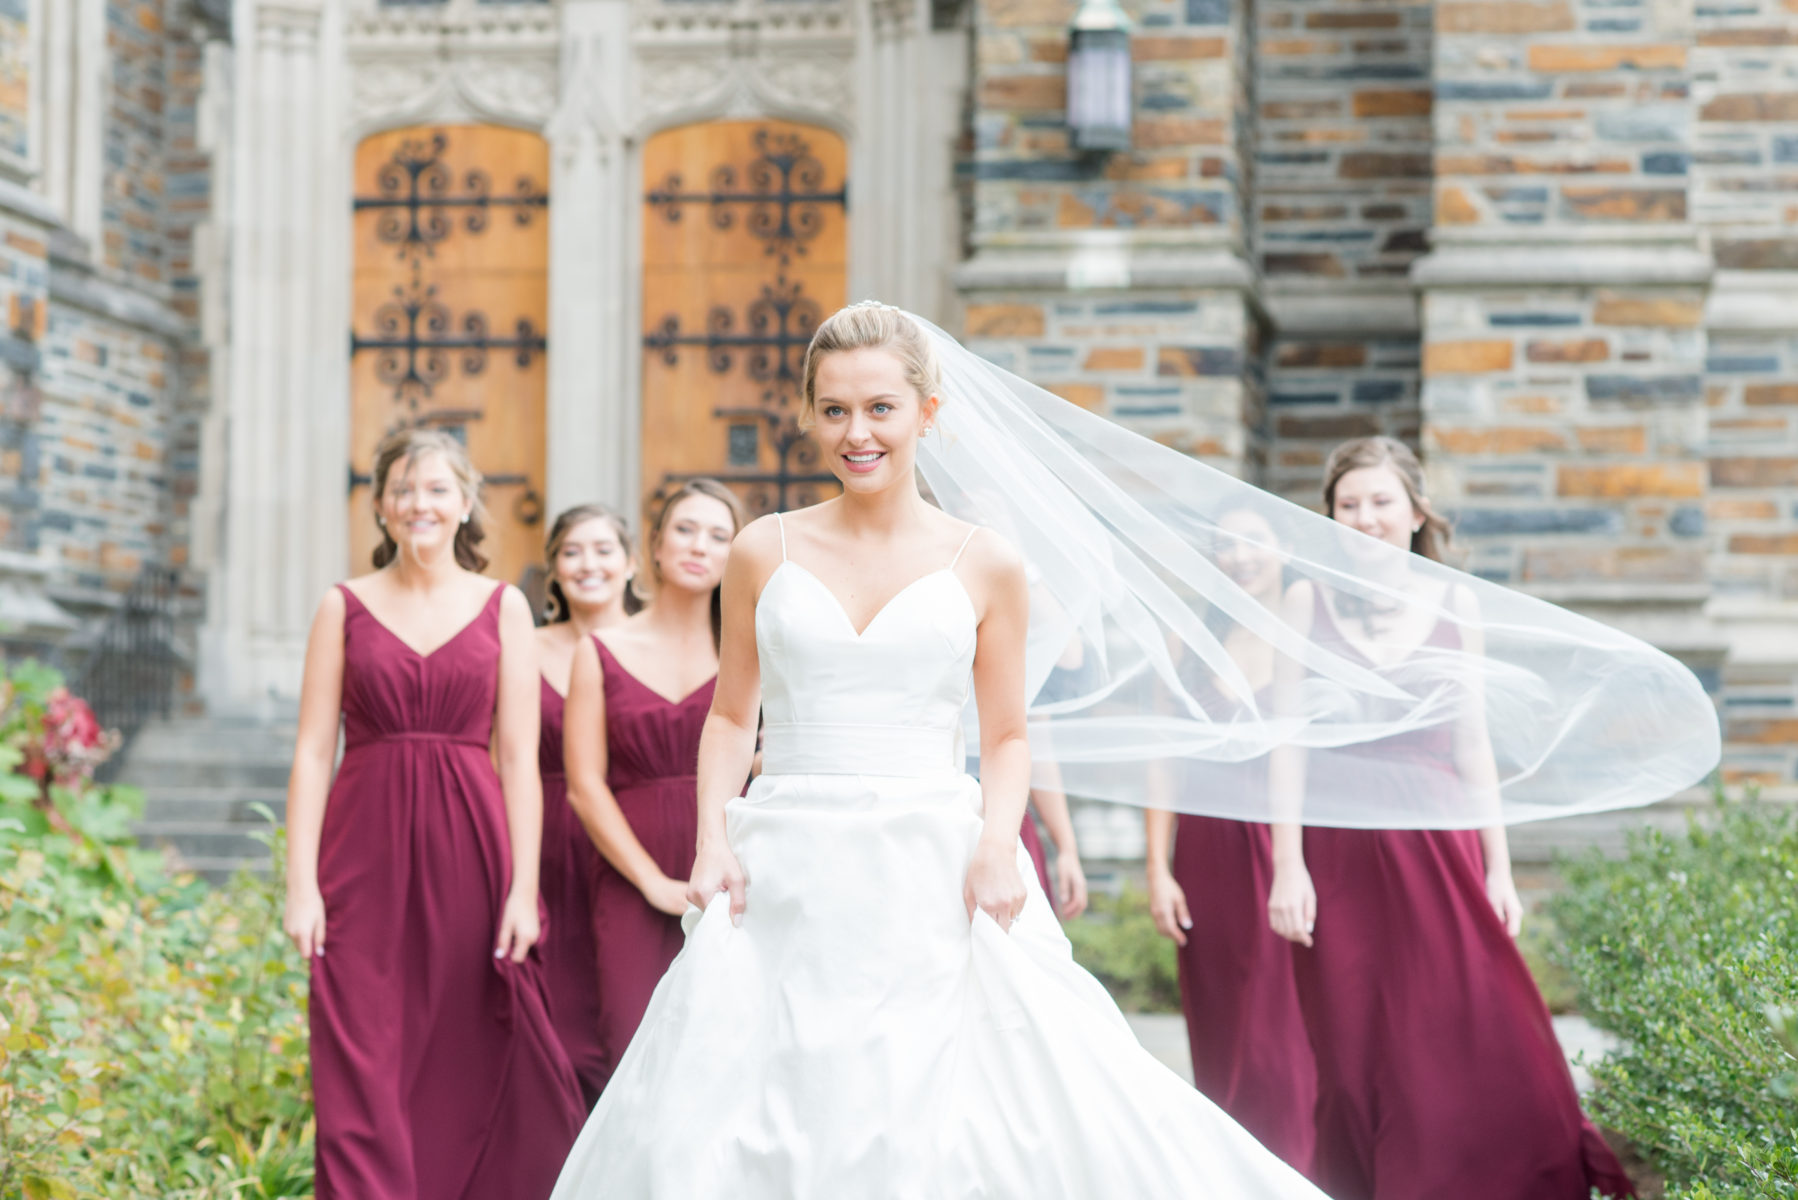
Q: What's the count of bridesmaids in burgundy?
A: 6